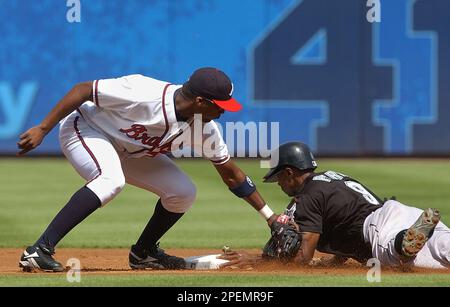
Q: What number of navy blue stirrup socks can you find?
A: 2